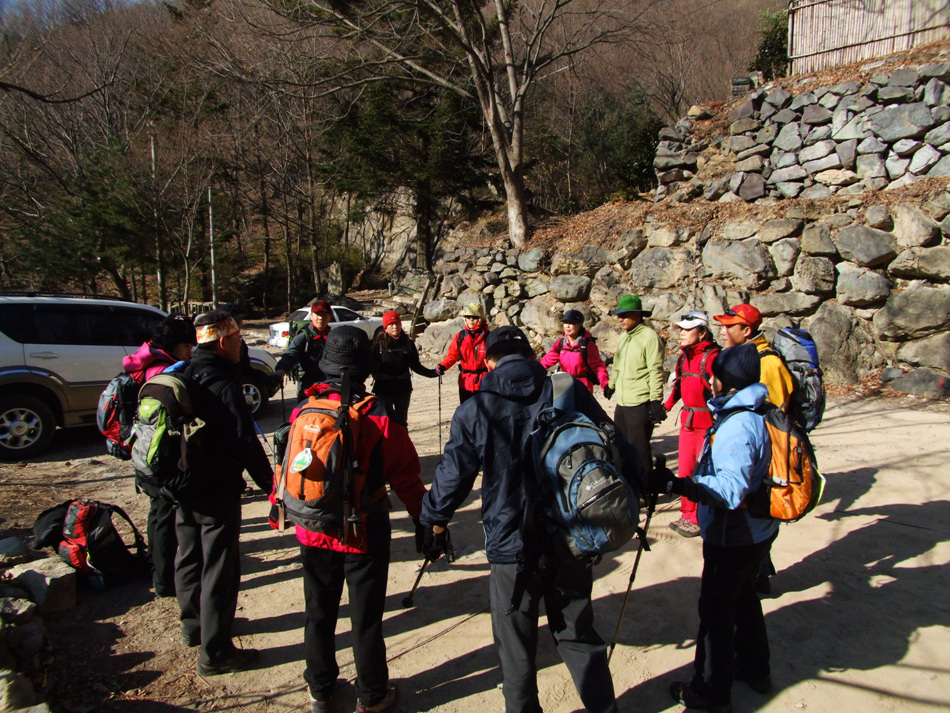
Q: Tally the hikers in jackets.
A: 13